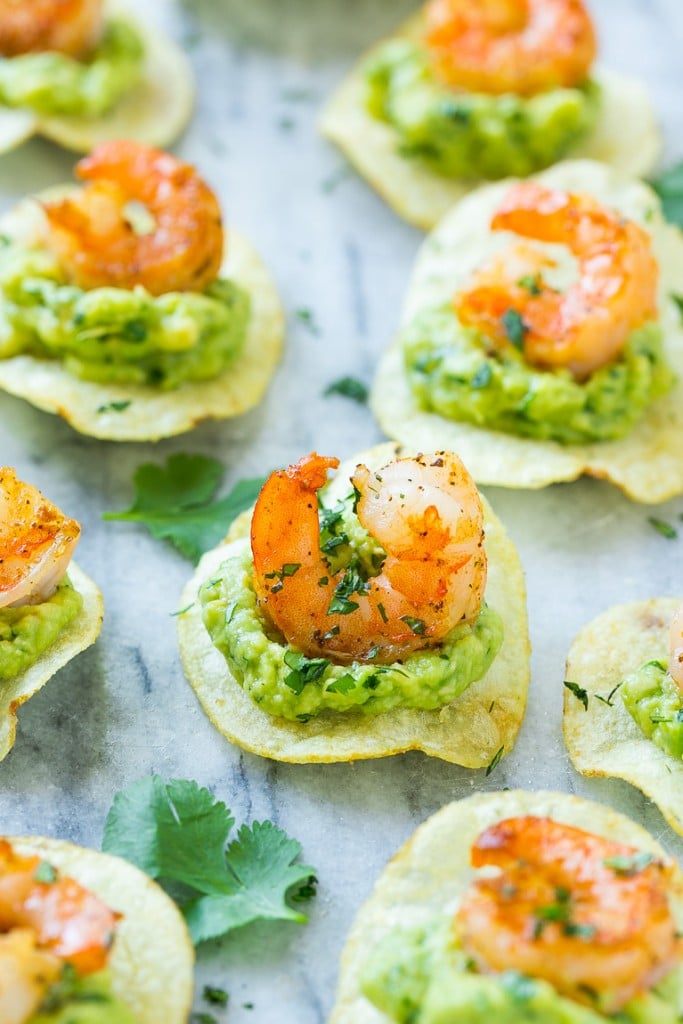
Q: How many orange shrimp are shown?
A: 9